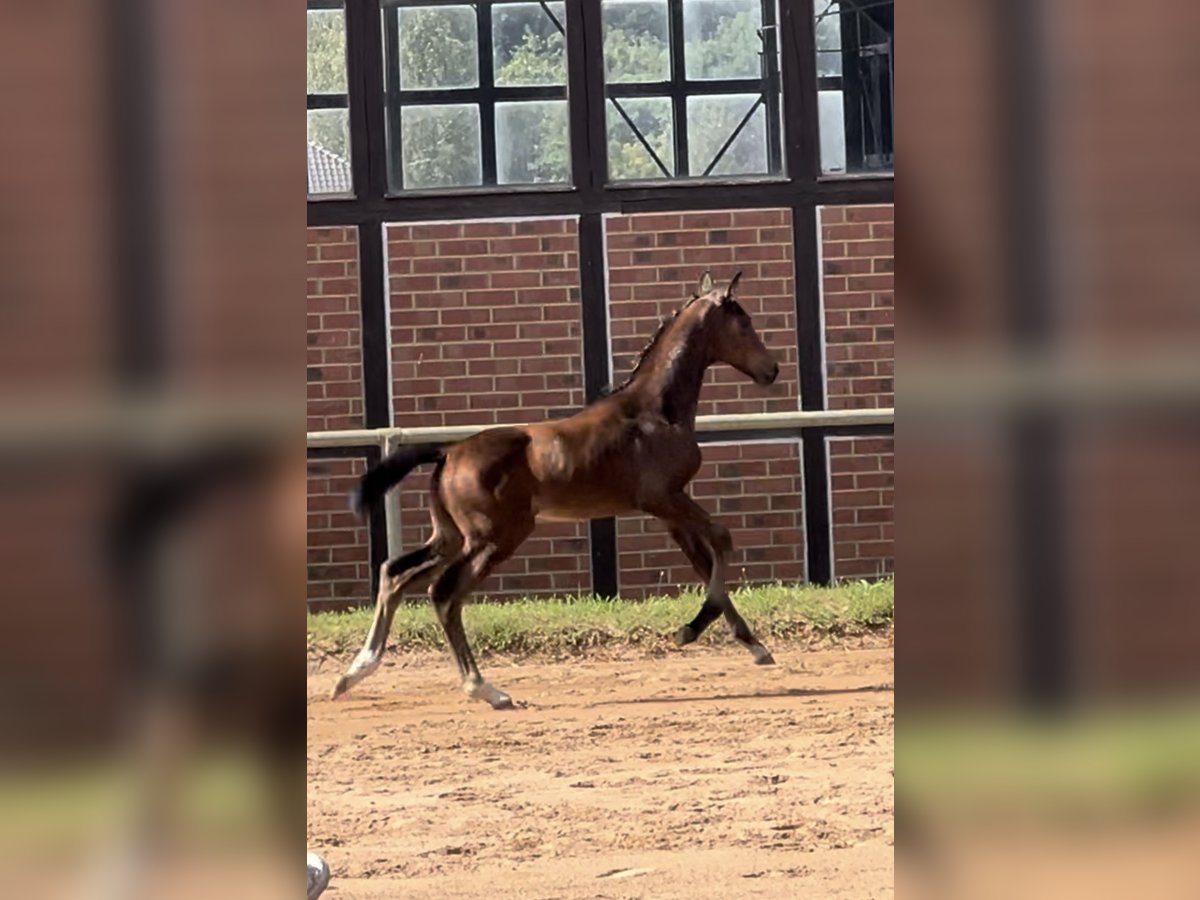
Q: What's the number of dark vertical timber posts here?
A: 3